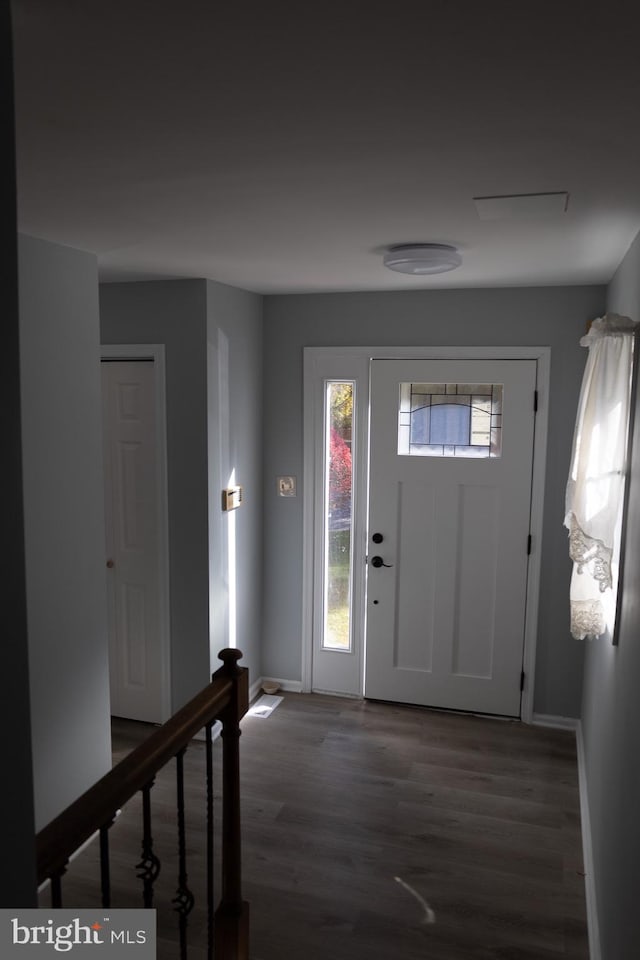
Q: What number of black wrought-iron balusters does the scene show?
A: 5